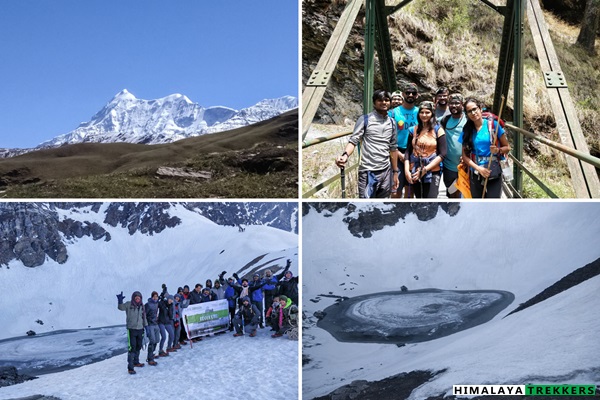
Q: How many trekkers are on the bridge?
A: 7